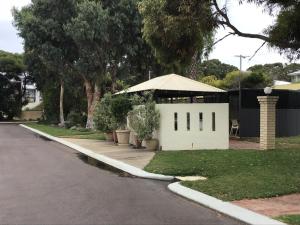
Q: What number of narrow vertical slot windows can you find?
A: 4